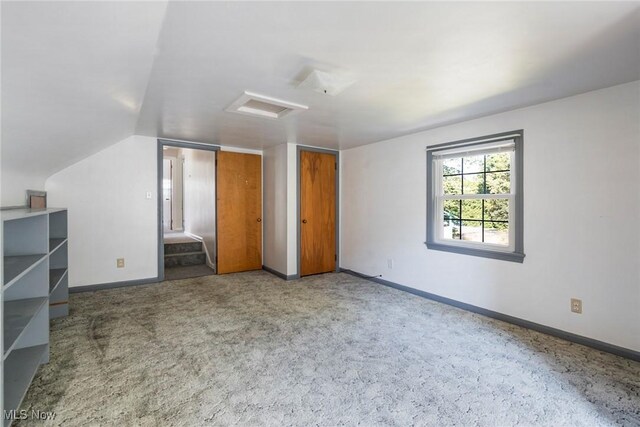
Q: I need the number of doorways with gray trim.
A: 2